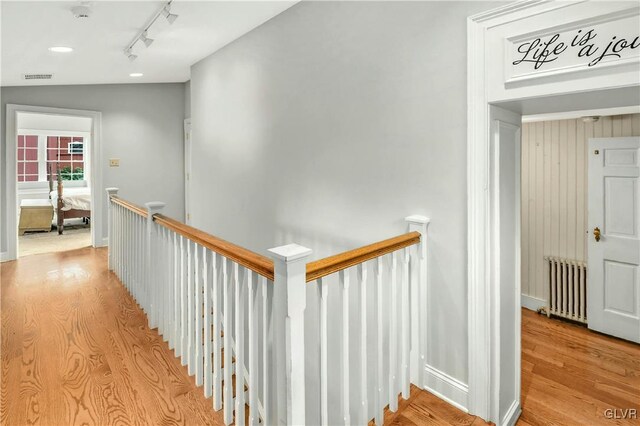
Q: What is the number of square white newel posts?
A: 4